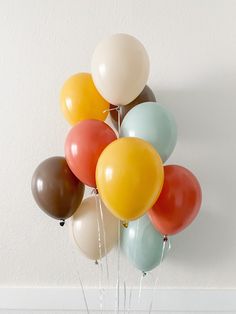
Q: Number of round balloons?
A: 10